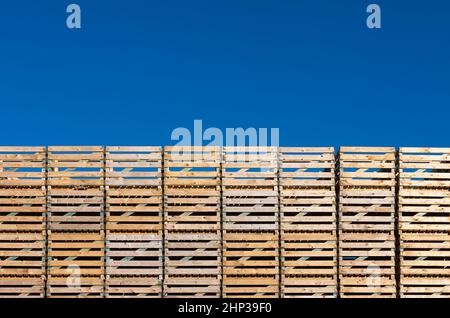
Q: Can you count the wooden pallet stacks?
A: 8